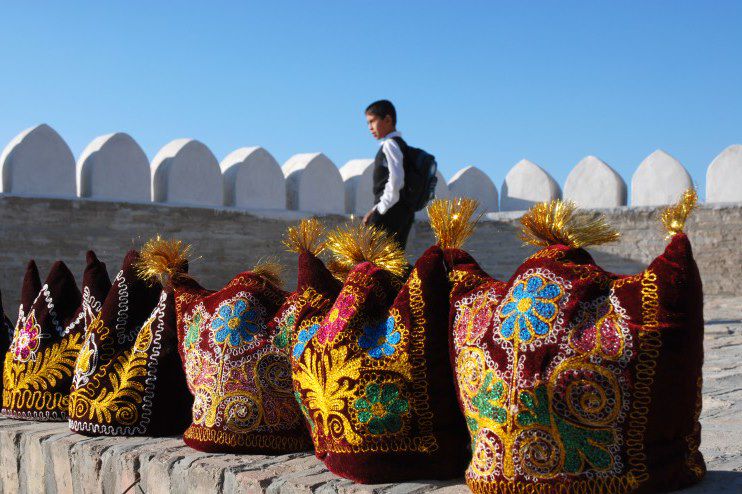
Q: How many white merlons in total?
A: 12